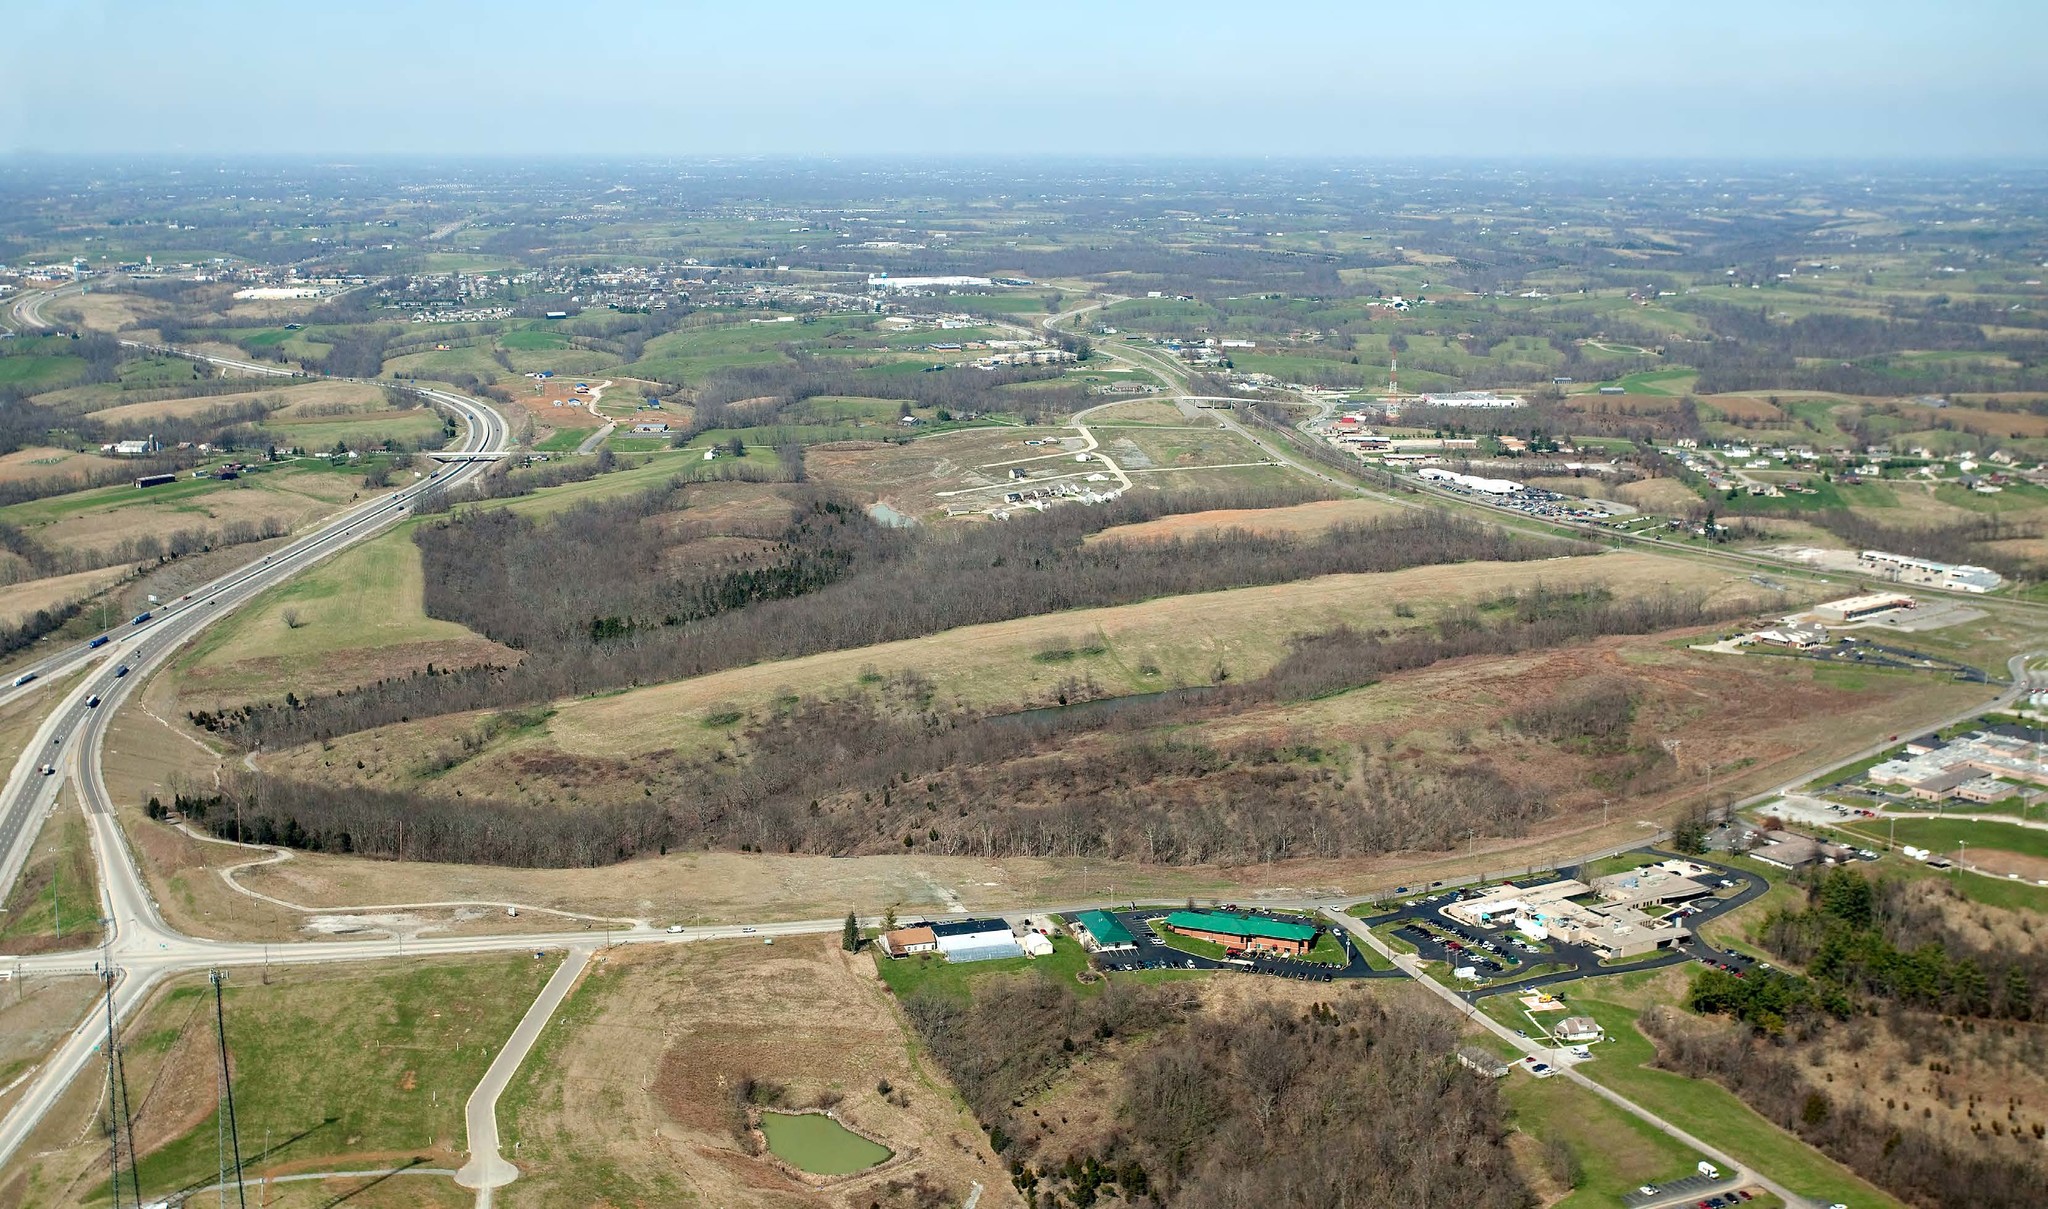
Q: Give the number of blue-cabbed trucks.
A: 2